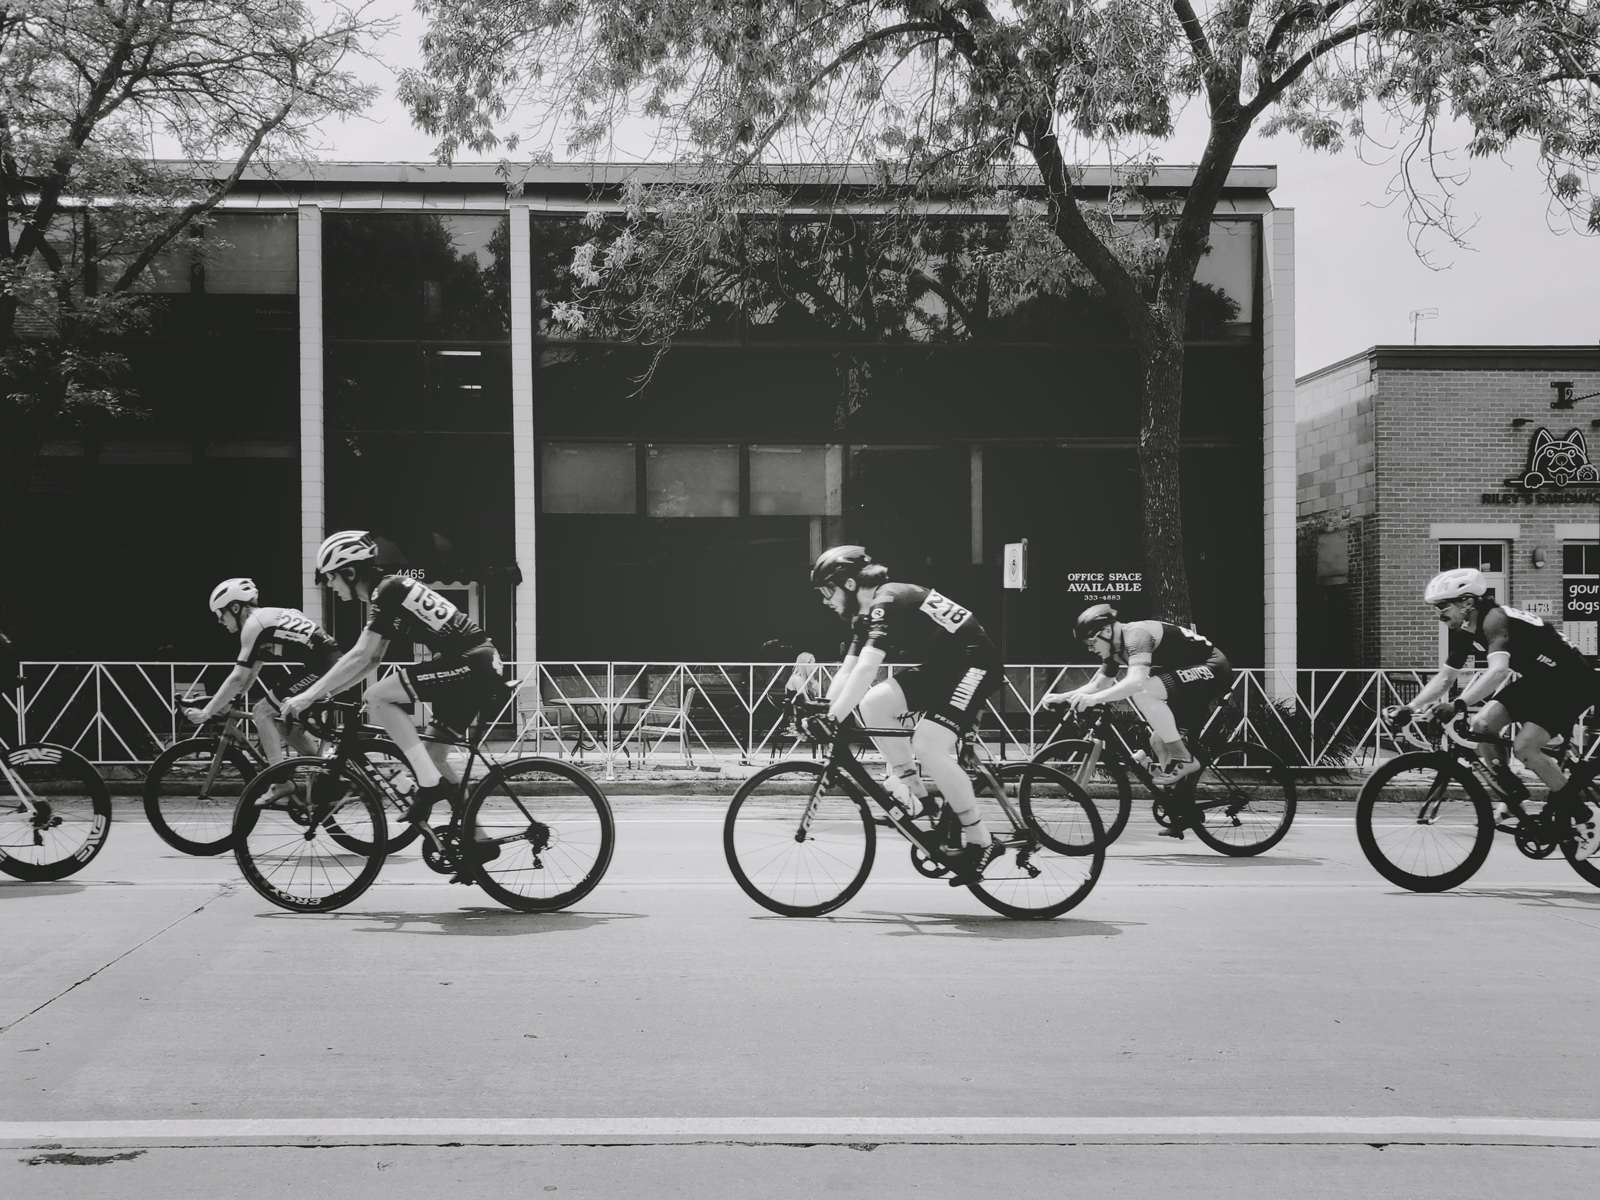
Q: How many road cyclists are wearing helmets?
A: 5